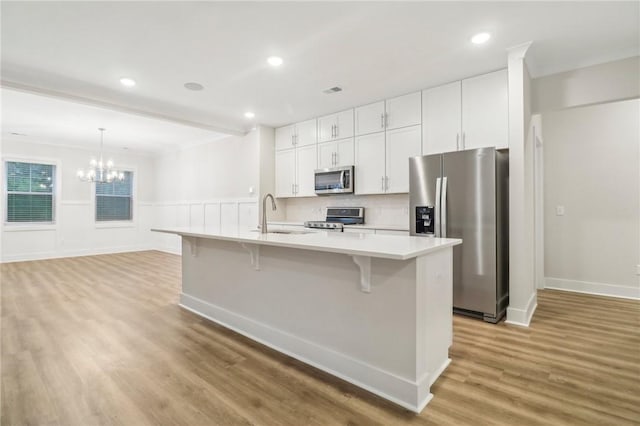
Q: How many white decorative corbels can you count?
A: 3